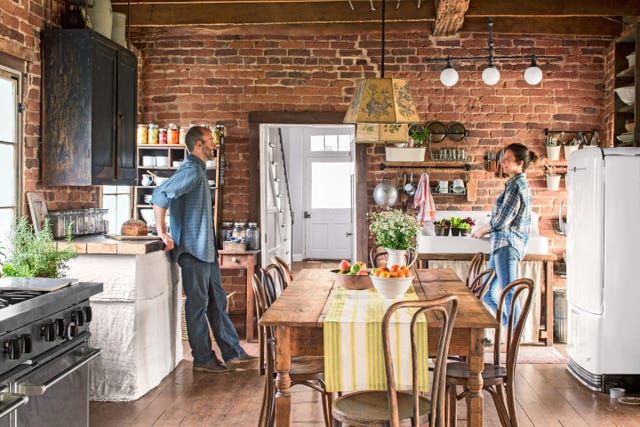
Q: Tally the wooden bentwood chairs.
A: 8